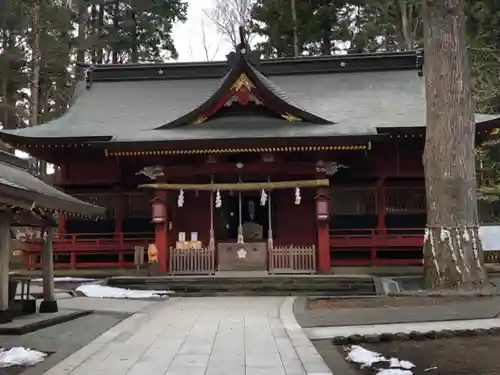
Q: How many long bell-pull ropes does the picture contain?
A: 3